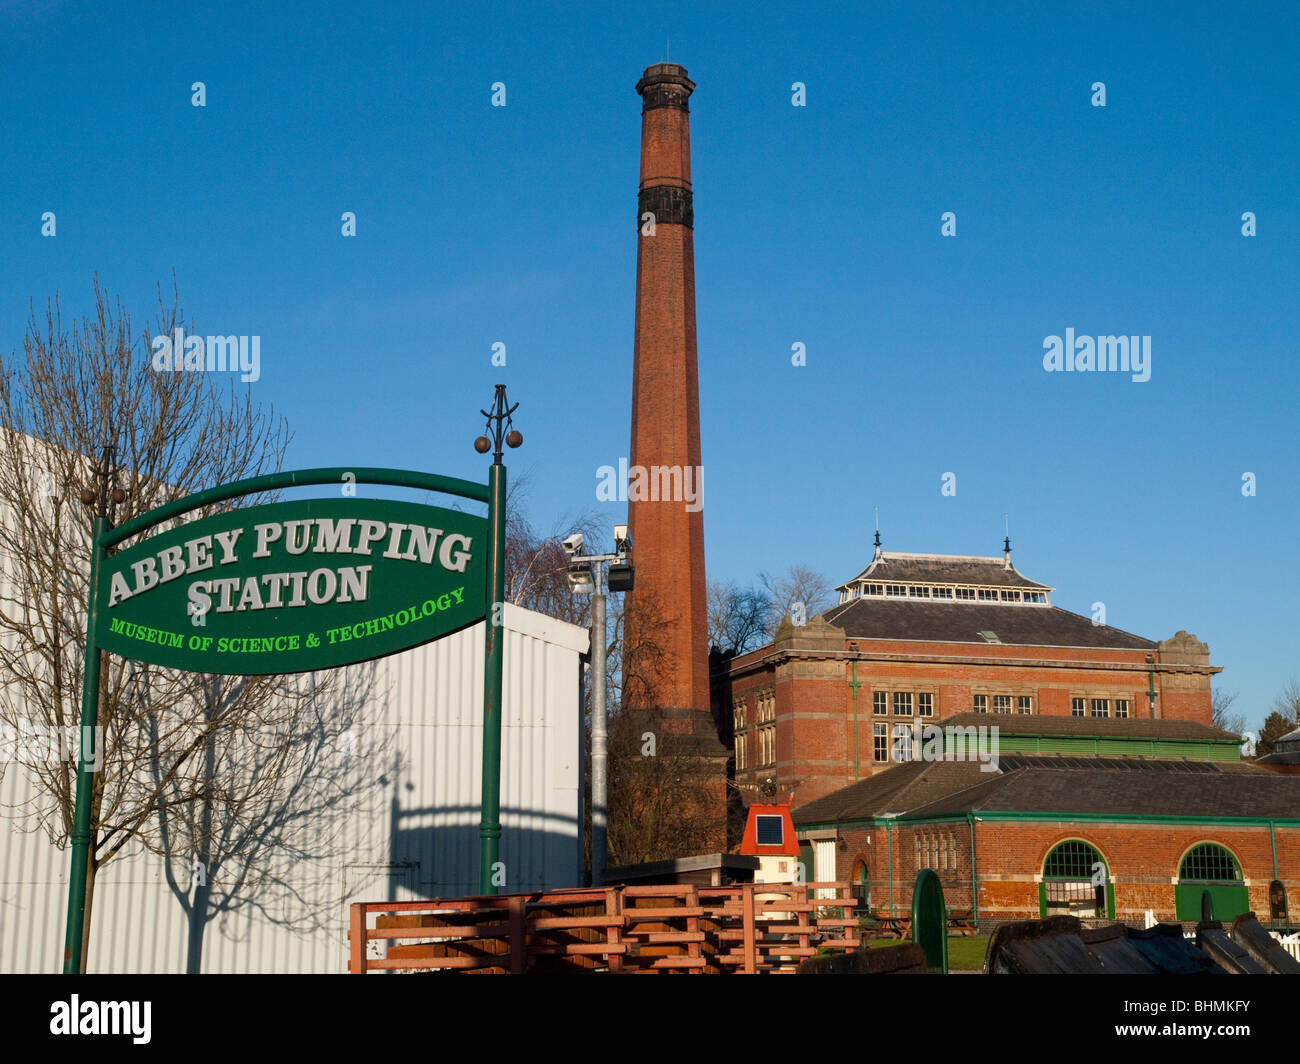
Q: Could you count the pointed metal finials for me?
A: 2